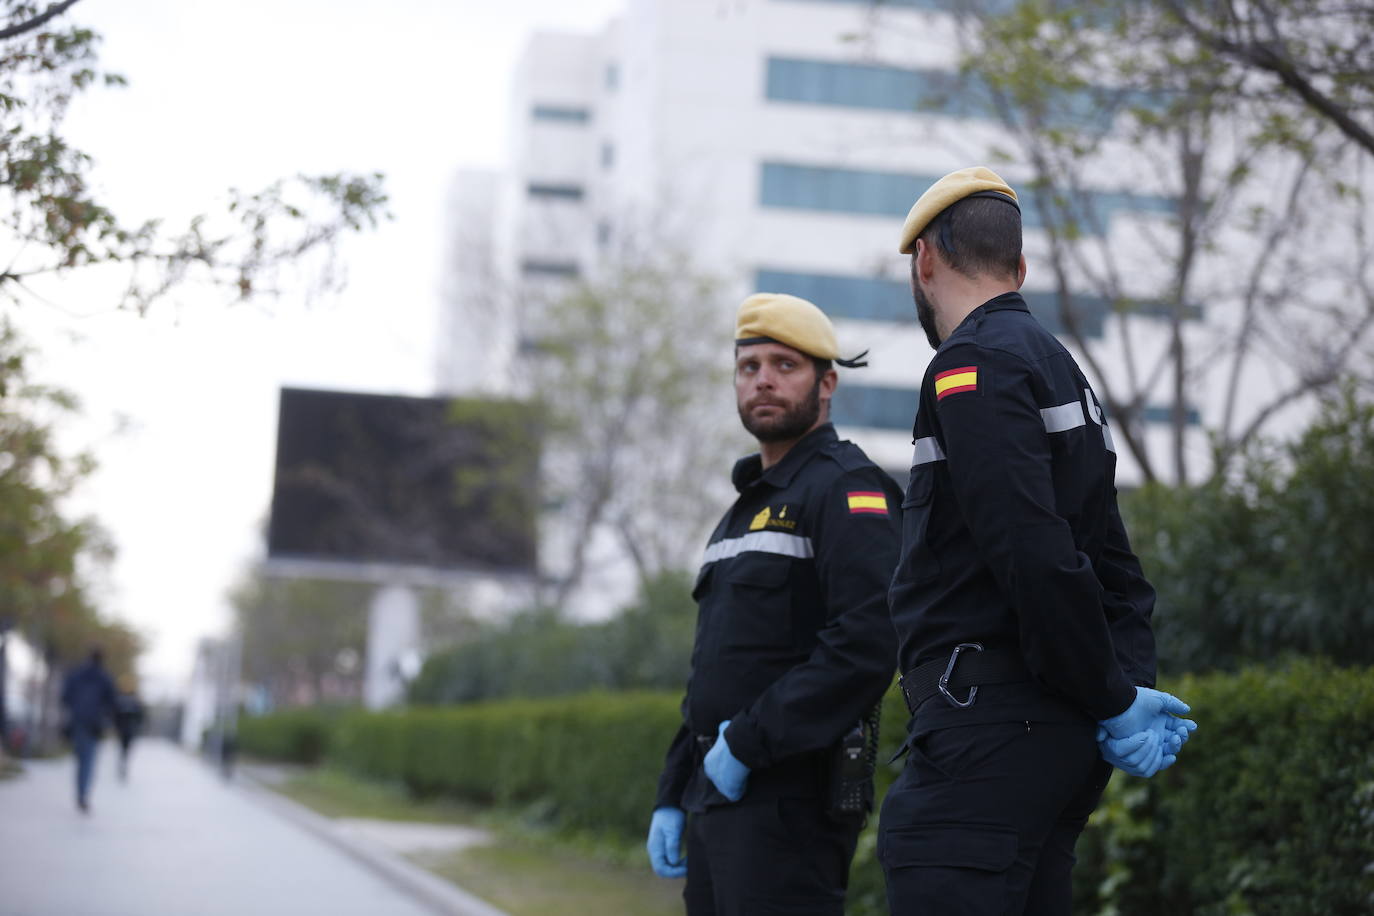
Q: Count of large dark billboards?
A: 1